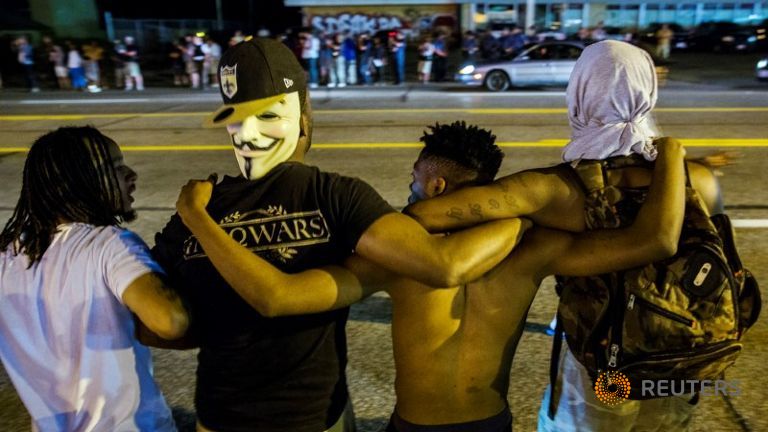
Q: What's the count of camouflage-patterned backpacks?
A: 1